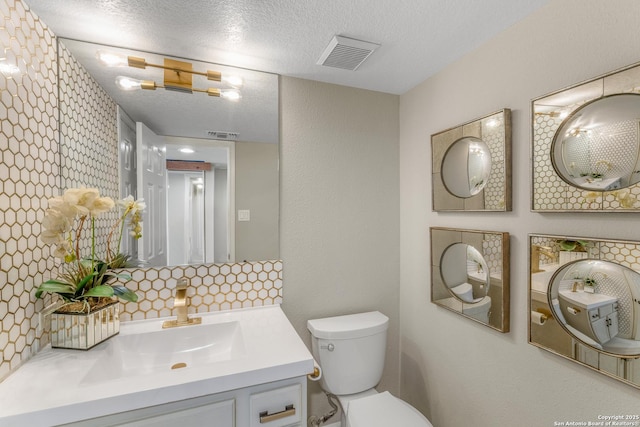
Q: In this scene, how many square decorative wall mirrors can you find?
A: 4